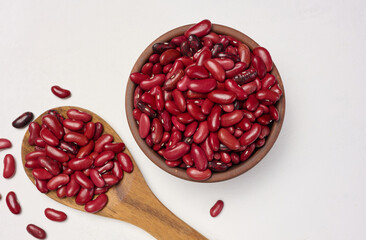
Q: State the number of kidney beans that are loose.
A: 8